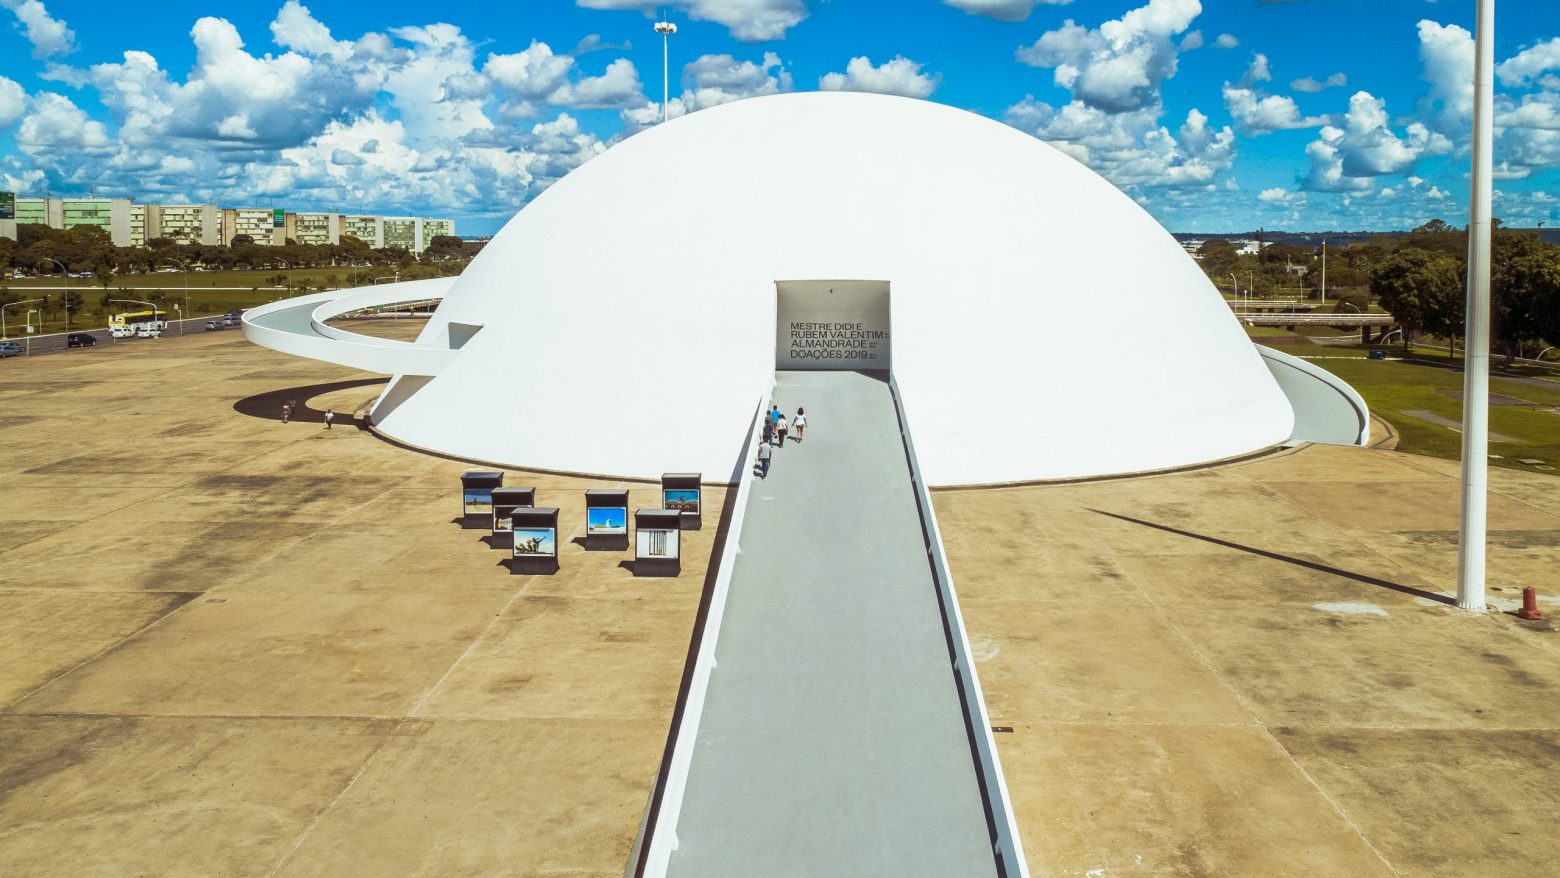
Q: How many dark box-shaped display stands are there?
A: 6